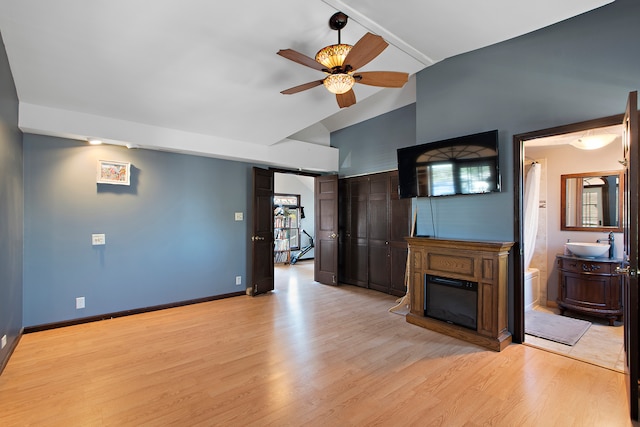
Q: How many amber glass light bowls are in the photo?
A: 2